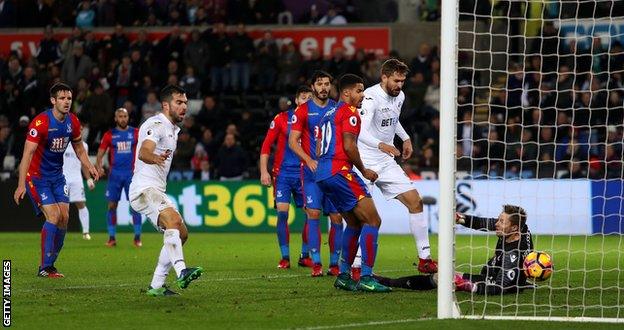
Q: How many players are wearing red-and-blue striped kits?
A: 5